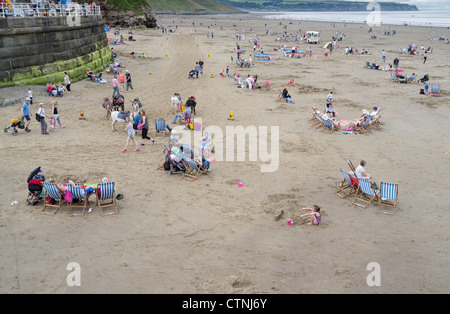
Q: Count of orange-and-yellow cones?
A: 8